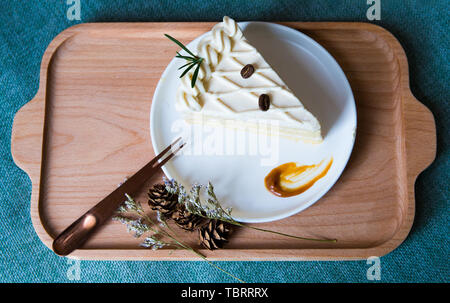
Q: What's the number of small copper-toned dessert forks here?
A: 1